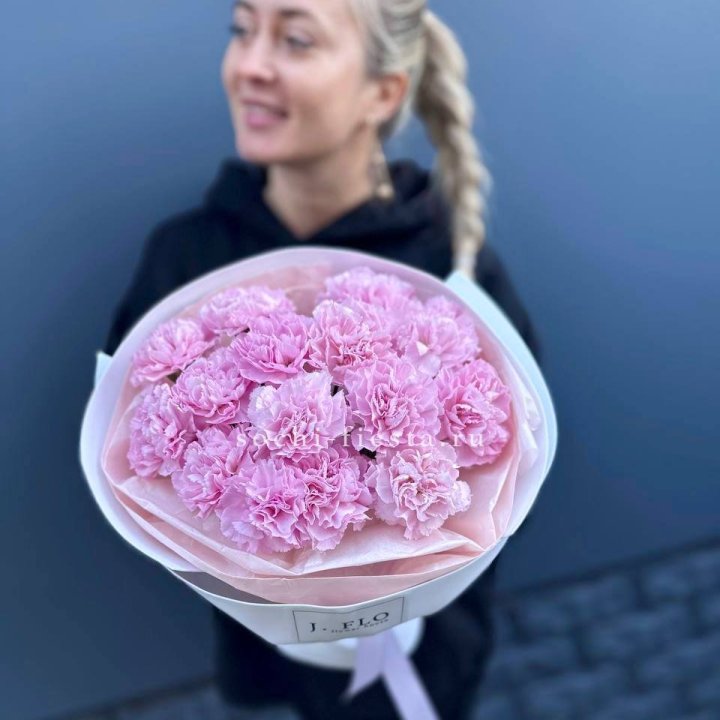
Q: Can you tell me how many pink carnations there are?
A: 15